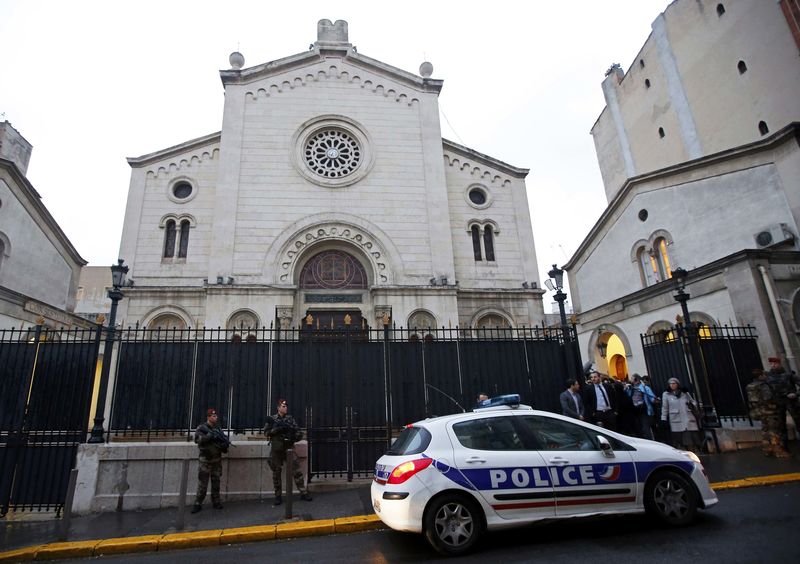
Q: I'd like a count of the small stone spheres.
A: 2